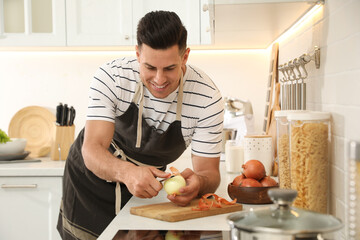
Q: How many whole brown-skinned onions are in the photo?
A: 4